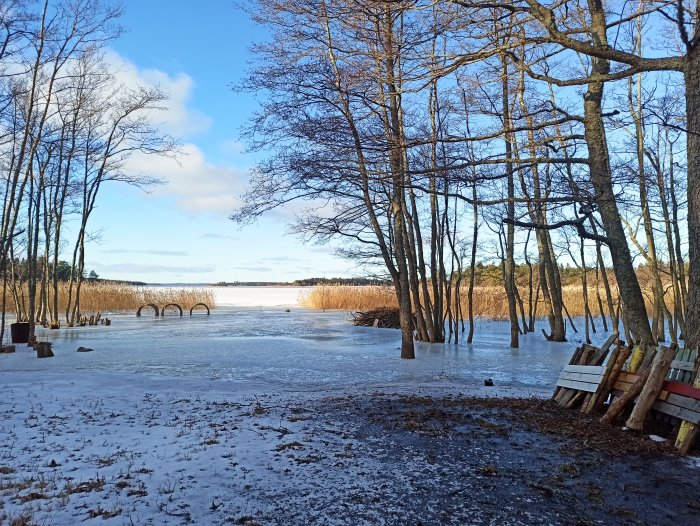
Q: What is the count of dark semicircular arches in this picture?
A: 3